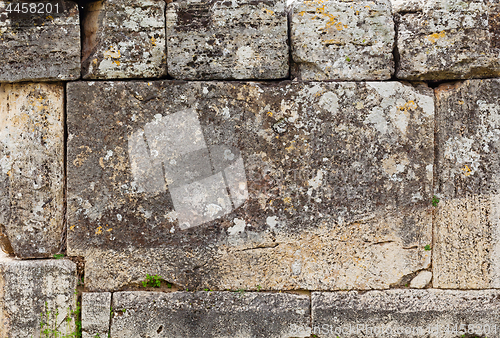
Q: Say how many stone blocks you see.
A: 12